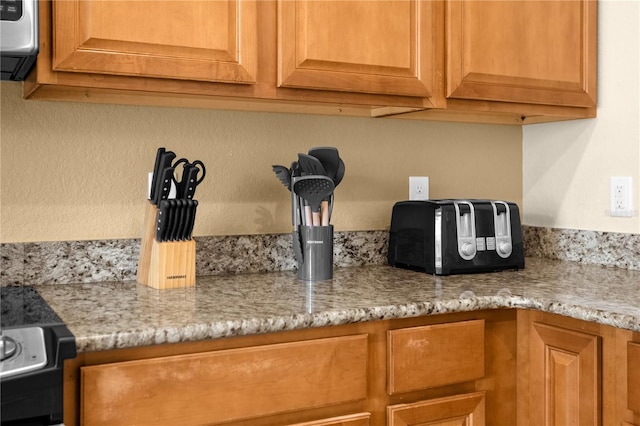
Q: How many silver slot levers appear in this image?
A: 2